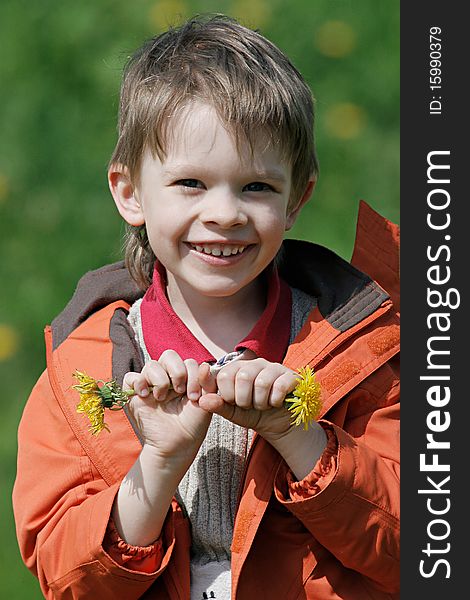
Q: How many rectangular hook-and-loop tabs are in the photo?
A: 3